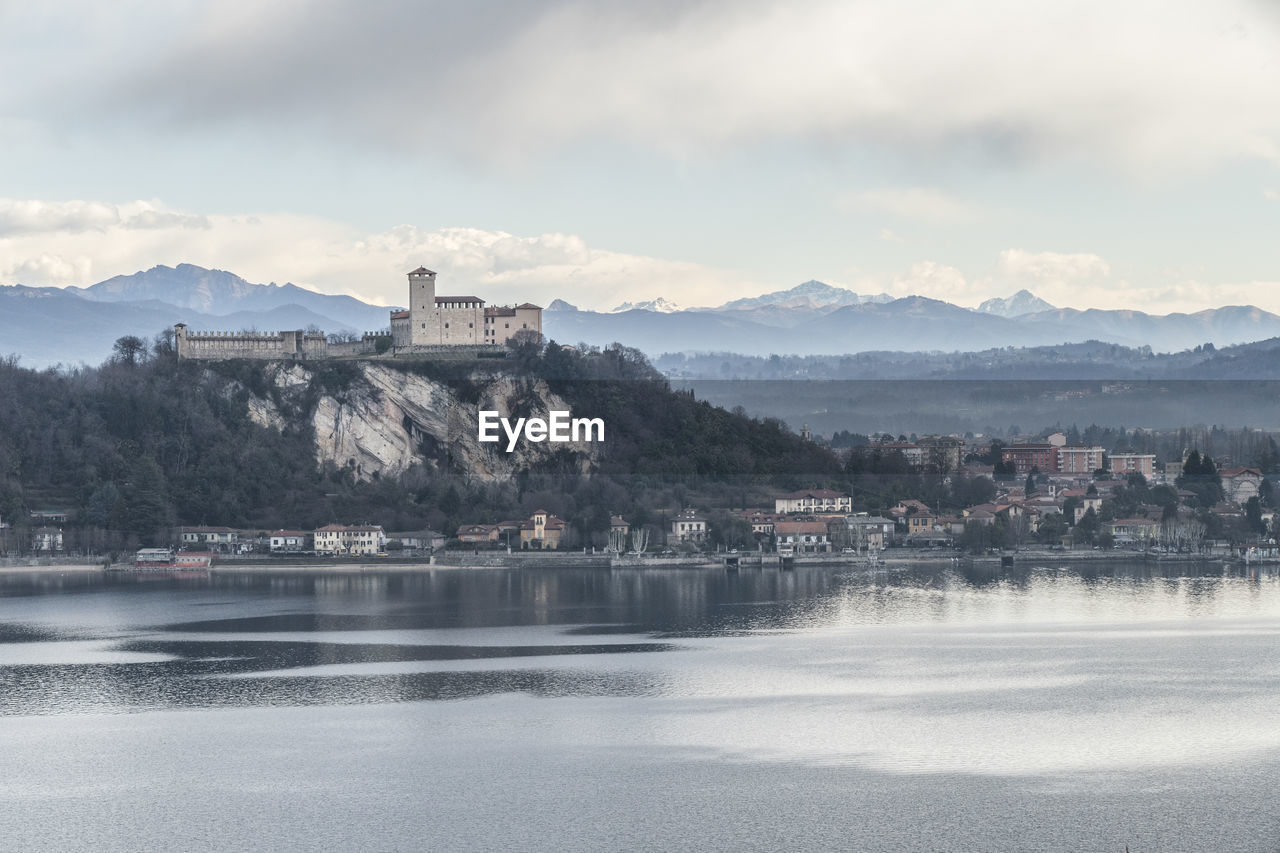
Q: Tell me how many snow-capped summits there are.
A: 3